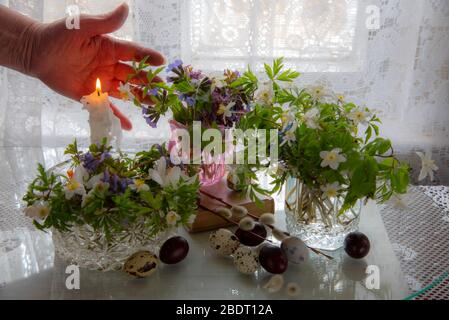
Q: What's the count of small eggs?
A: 8